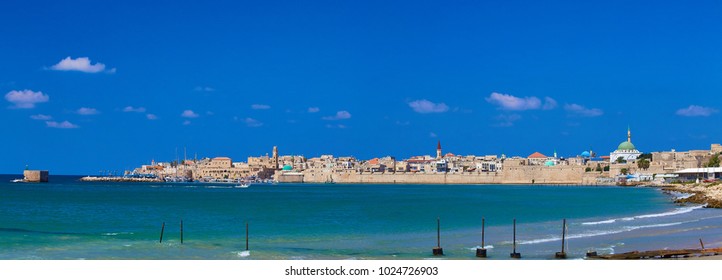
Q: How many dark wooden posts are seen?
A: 7